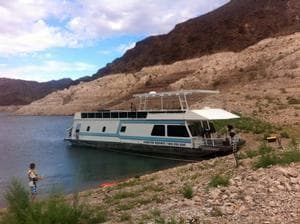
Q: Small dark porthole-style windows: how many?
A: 3